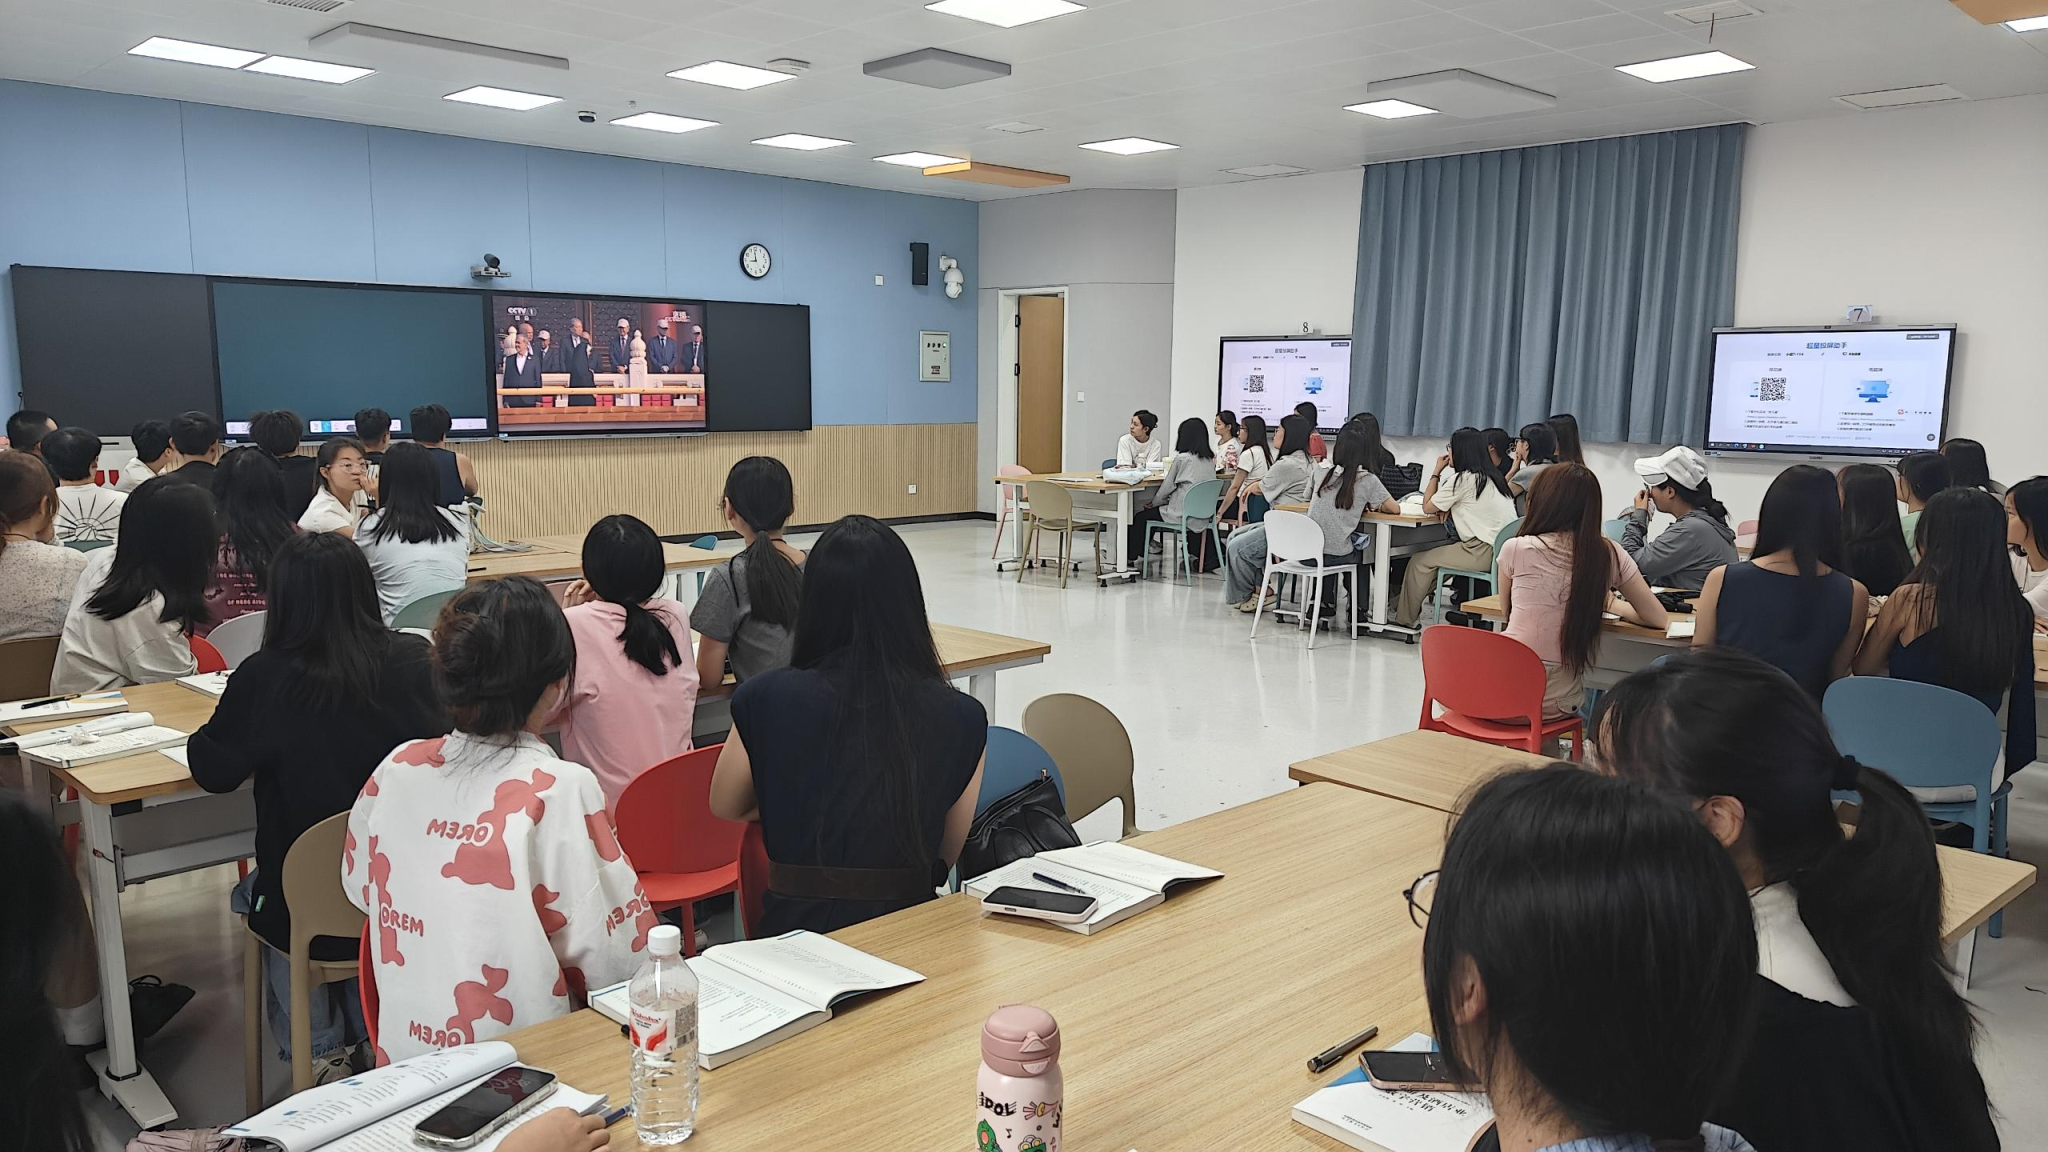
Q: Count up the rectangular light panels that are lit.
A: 12